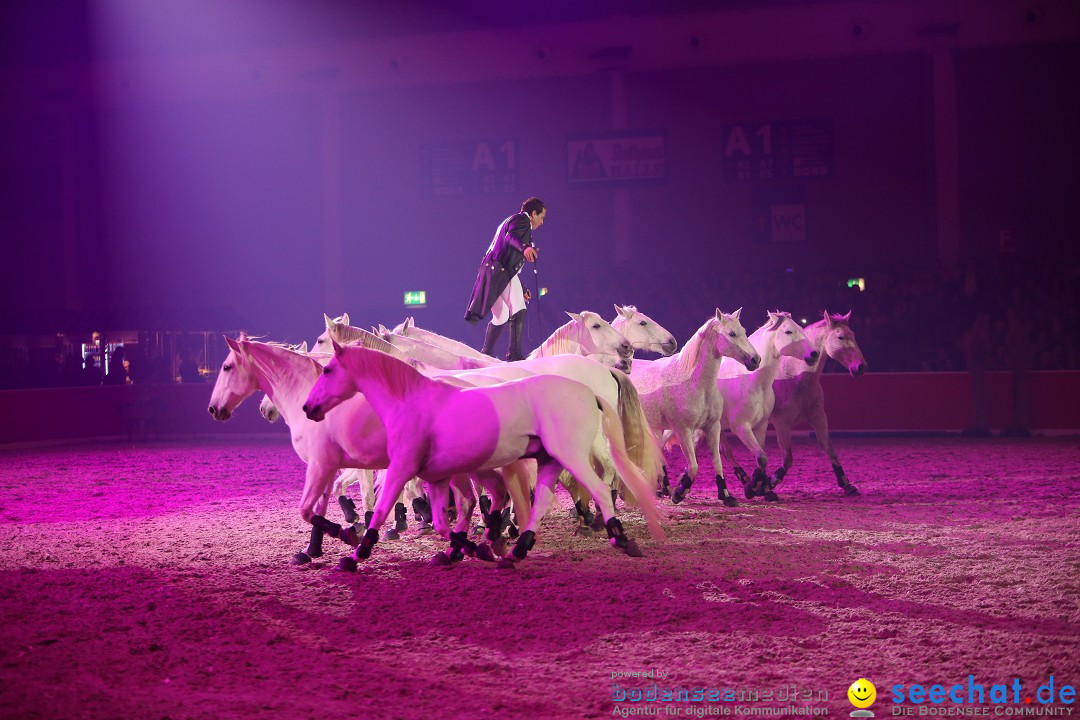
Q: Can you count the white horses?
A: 12